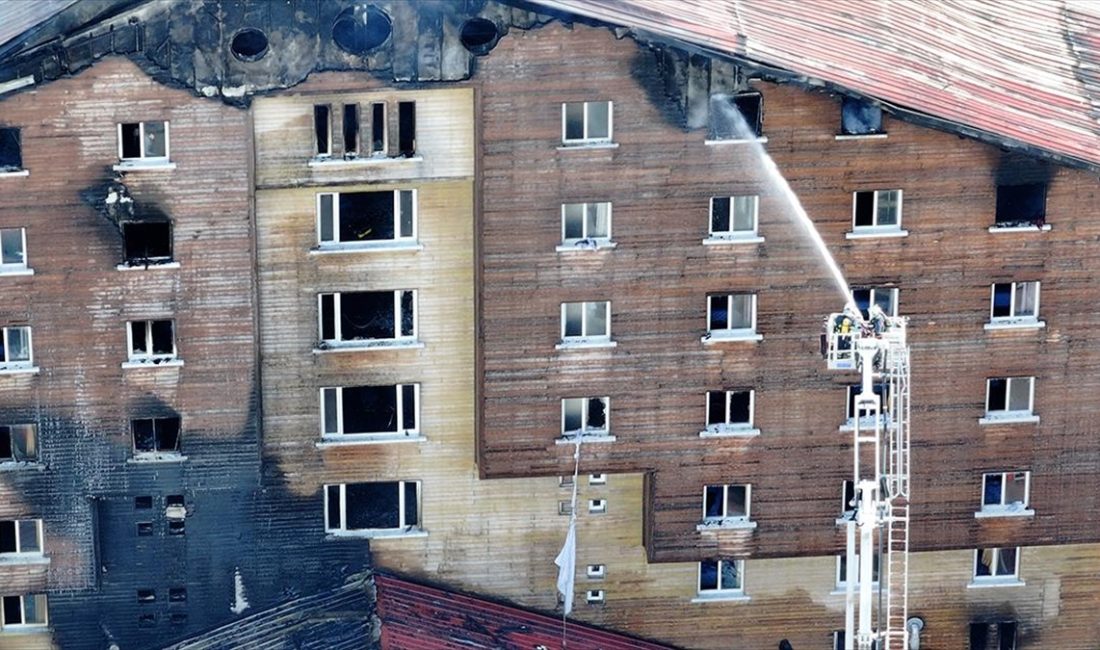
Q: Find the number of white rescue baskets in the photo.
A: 1